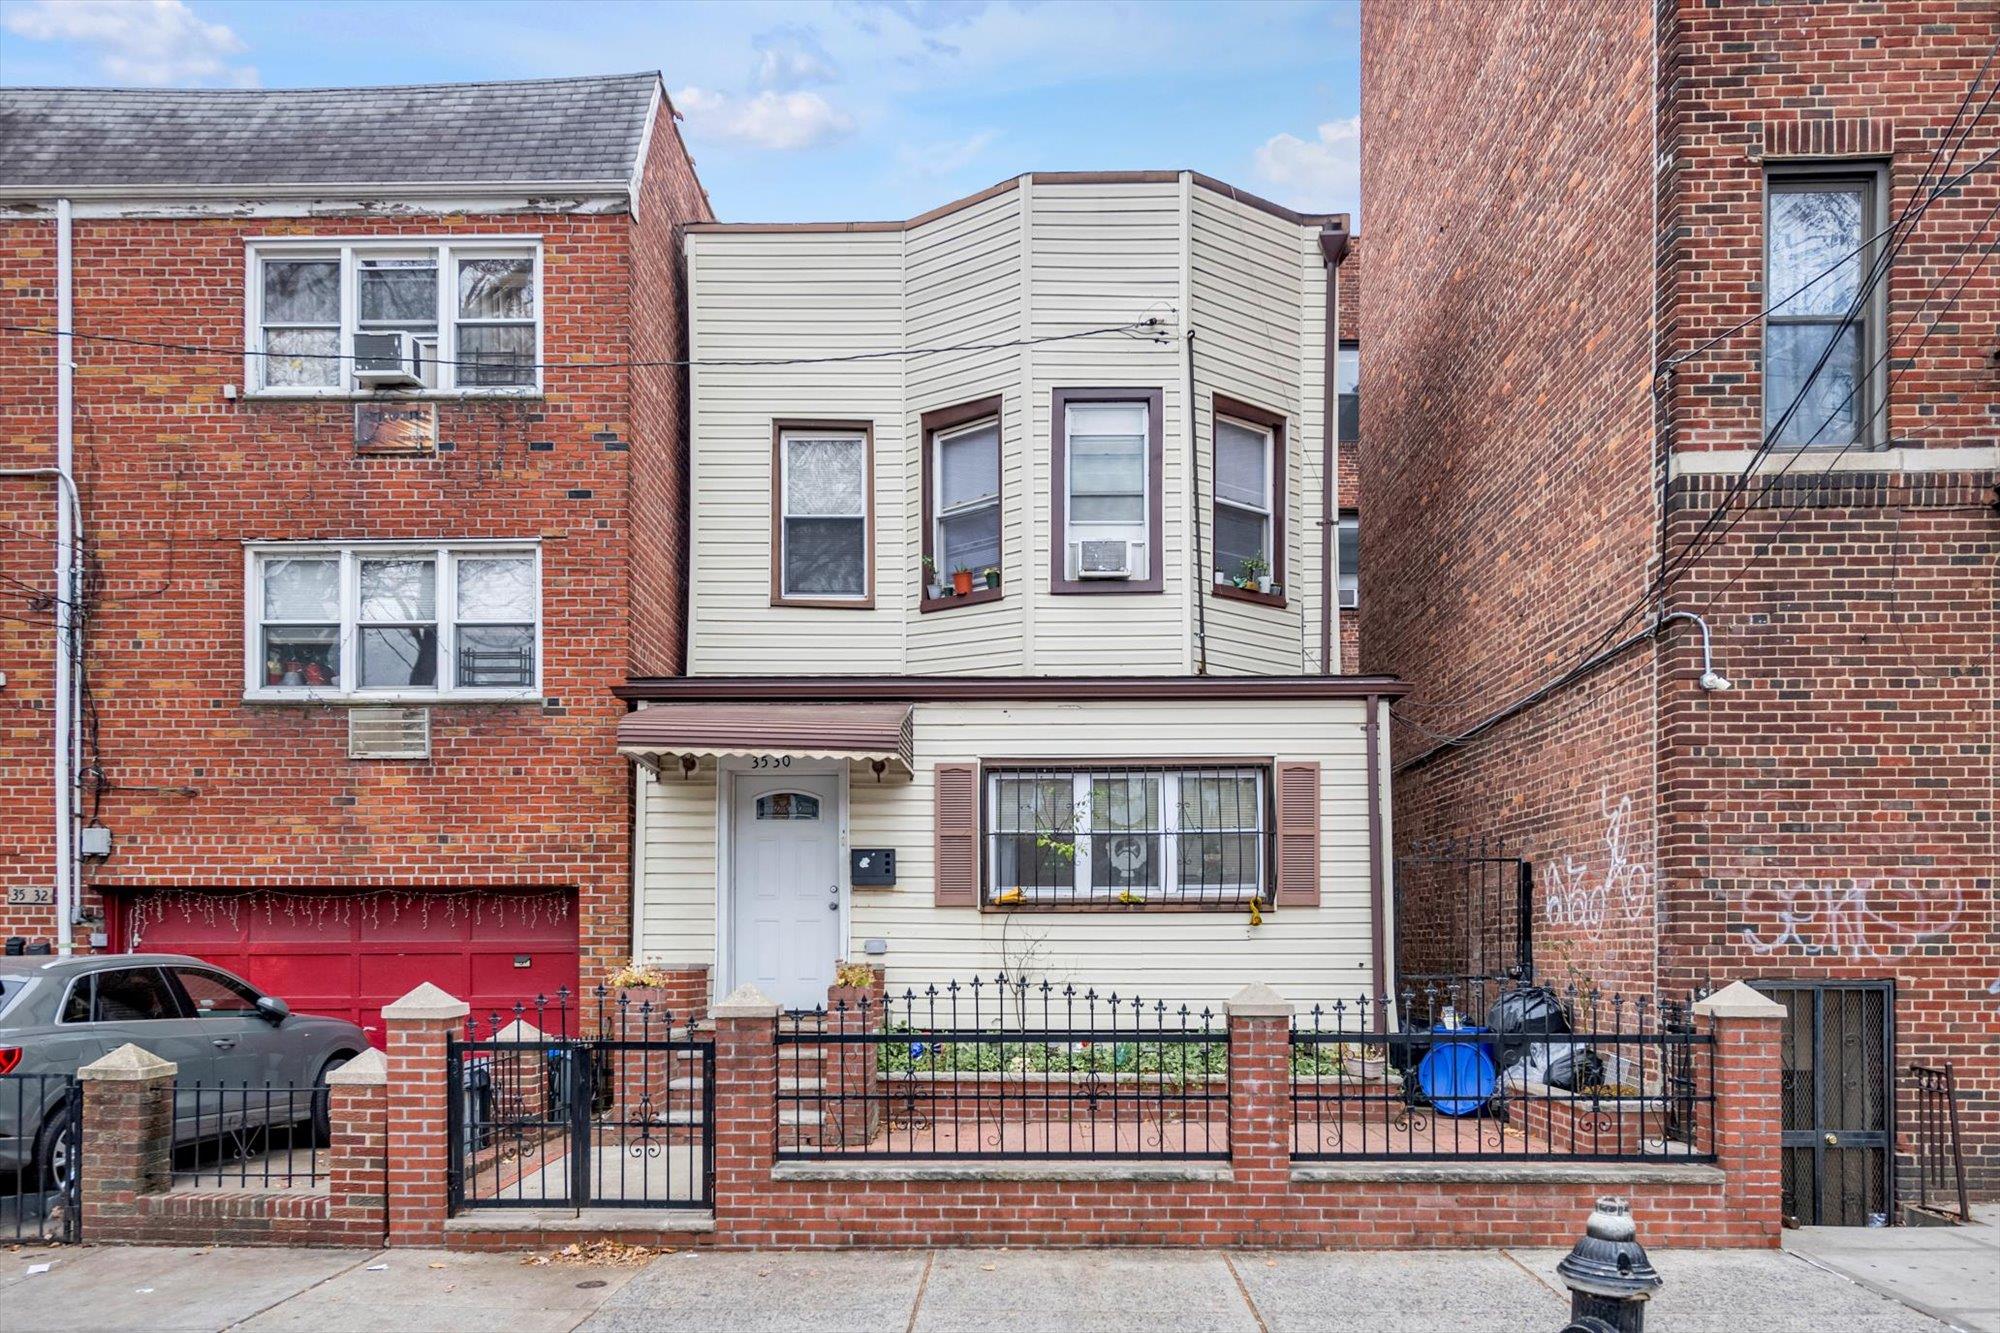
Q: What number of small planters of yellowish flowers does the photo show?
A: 2